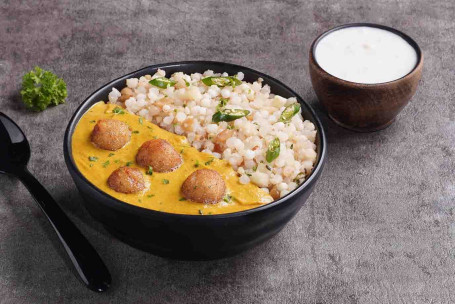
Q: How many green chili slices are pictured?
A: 5